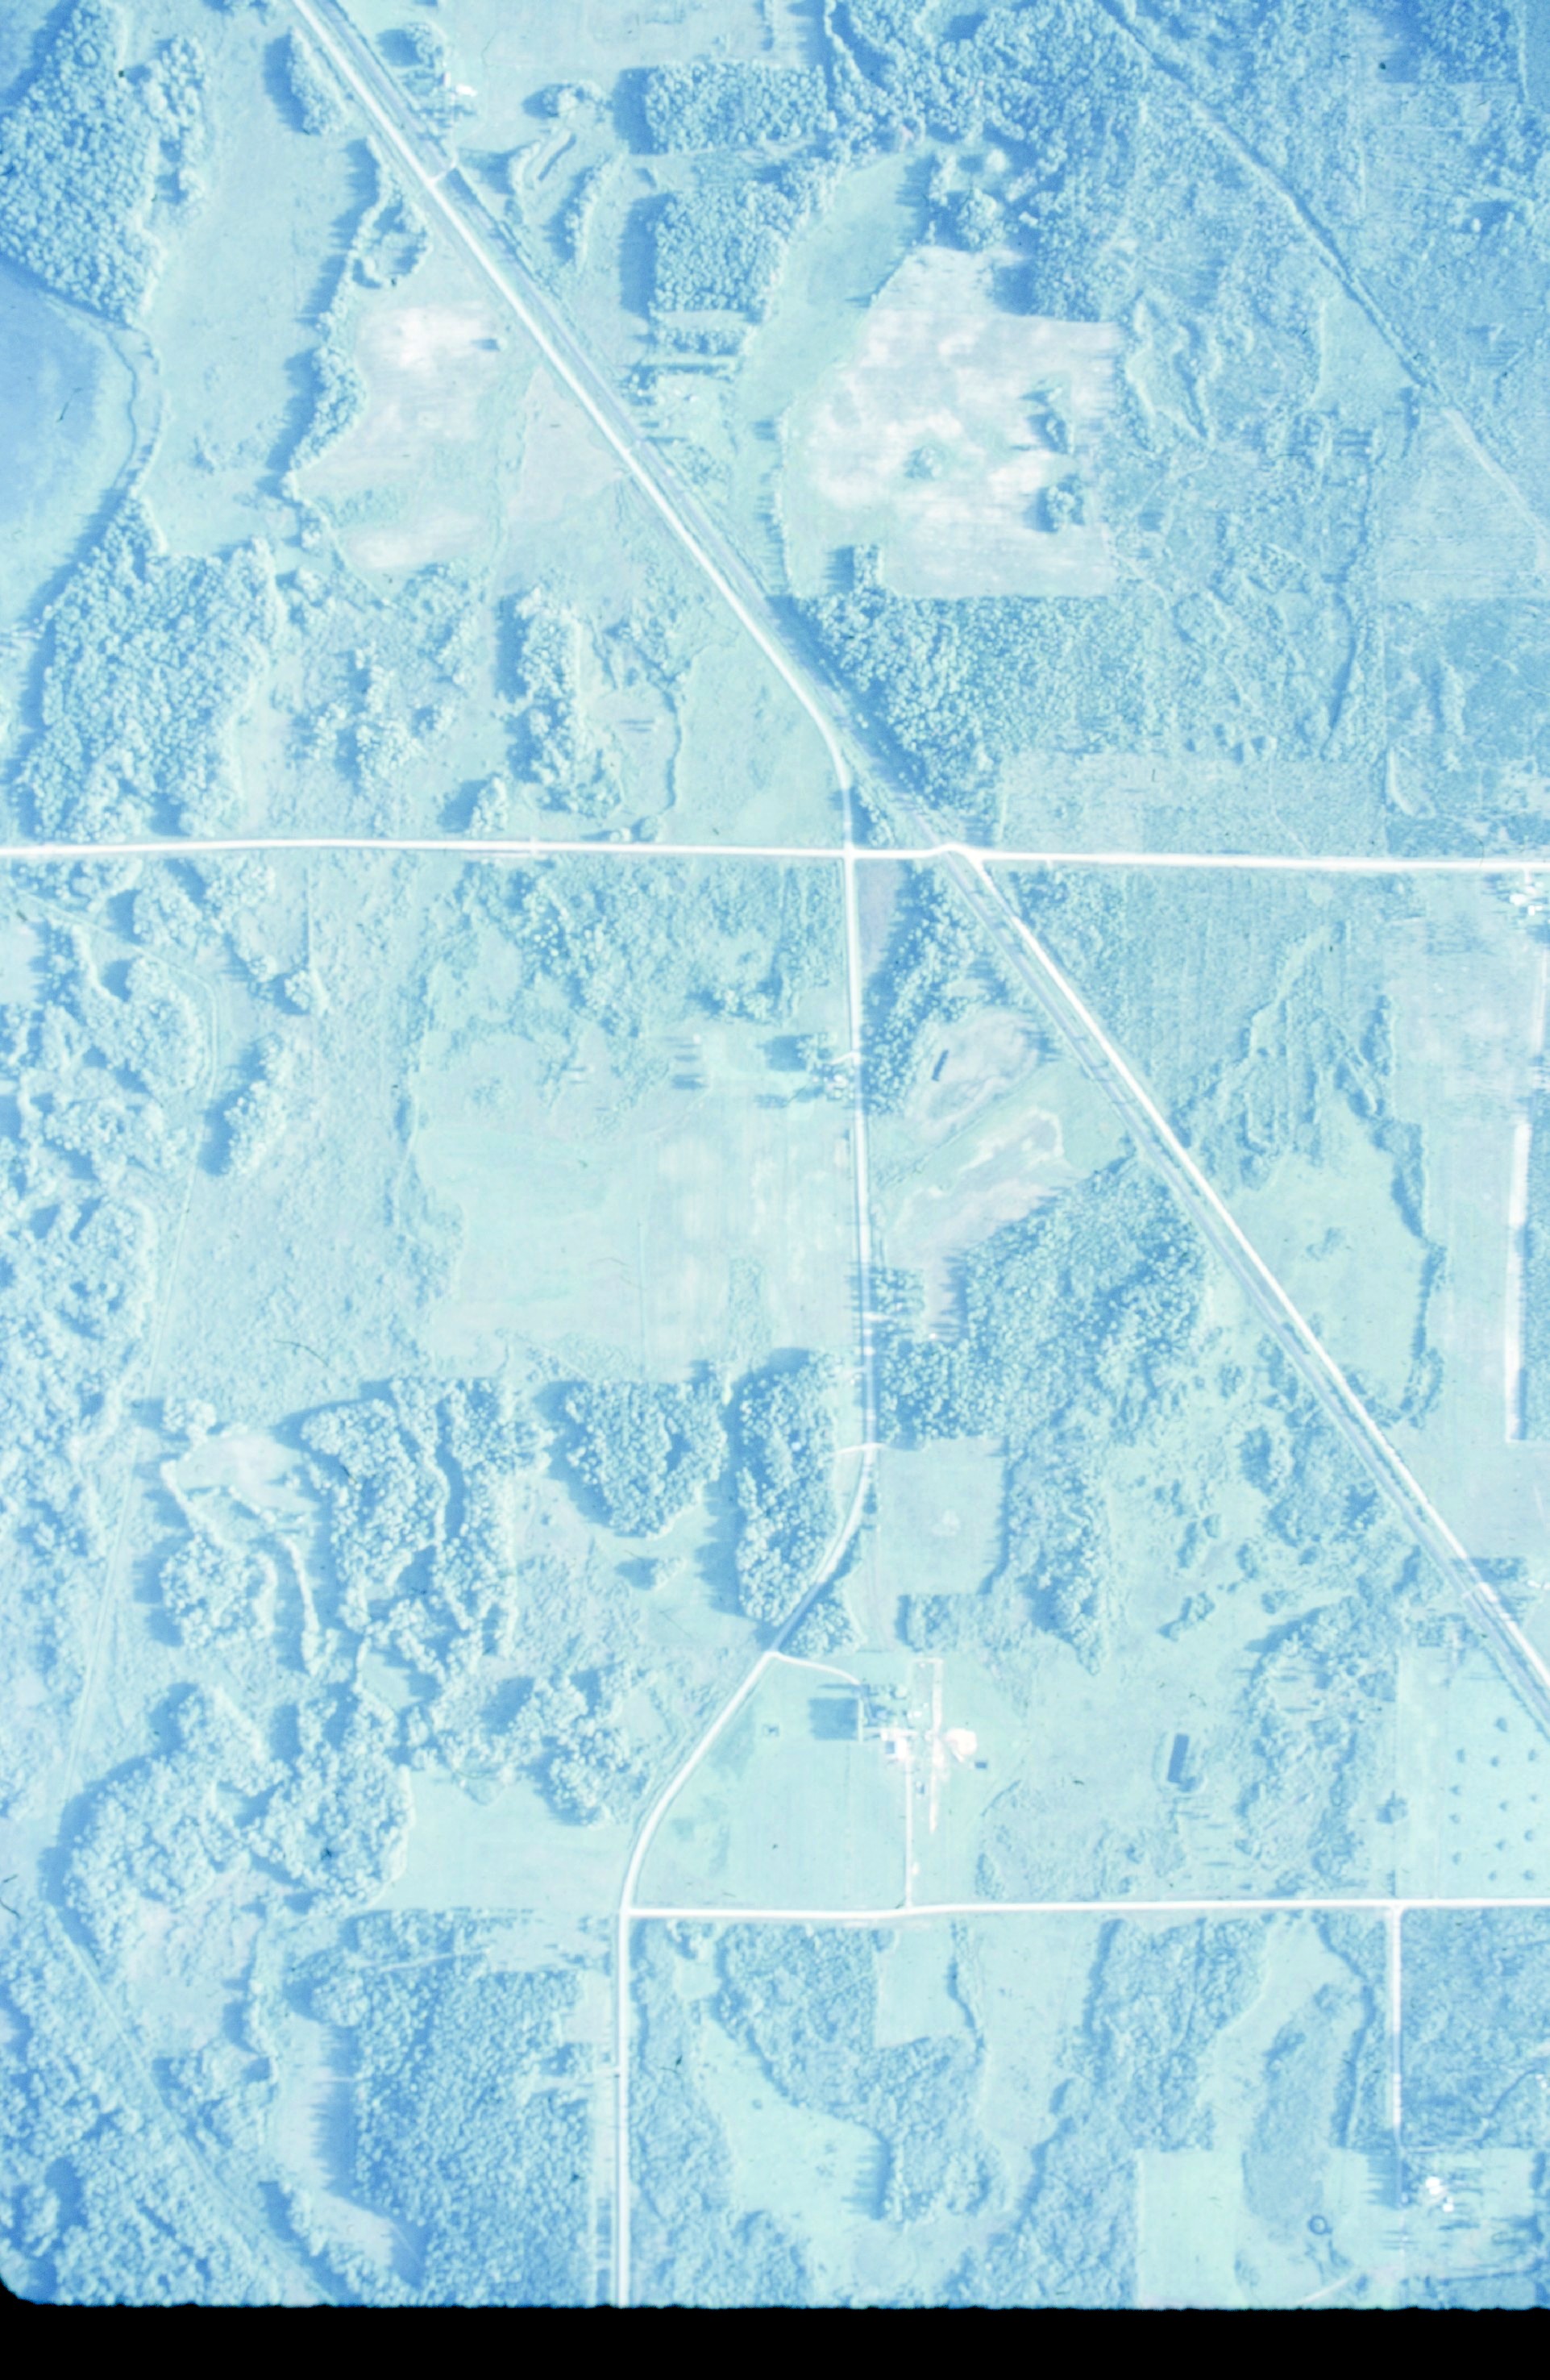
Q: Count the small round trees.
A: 13